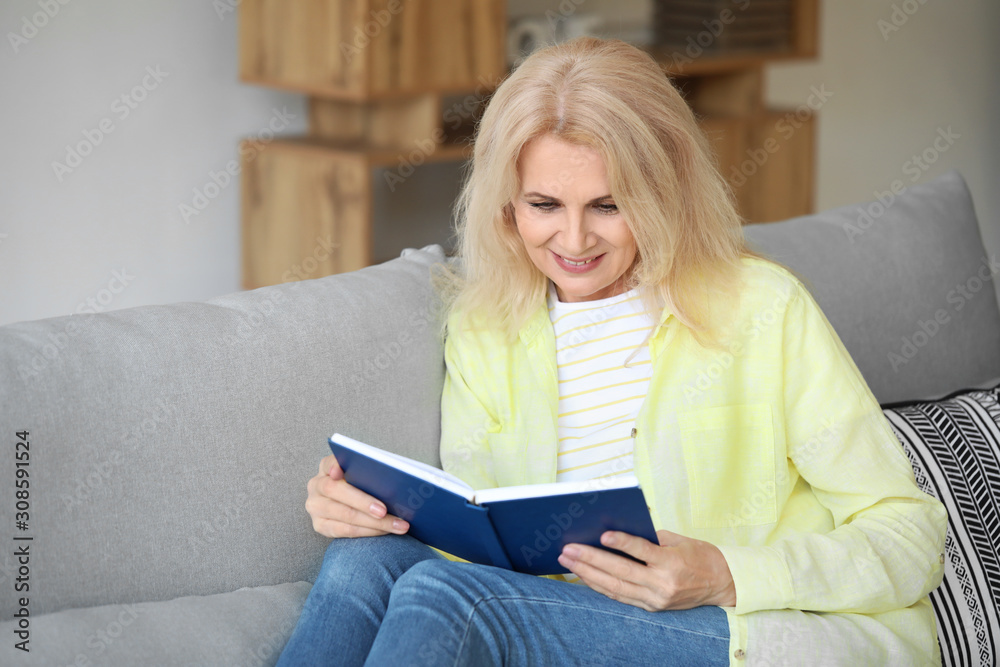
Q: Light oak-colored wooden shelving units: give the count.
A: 1